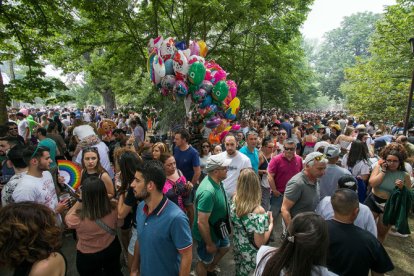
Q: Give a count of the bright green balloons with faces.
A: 2